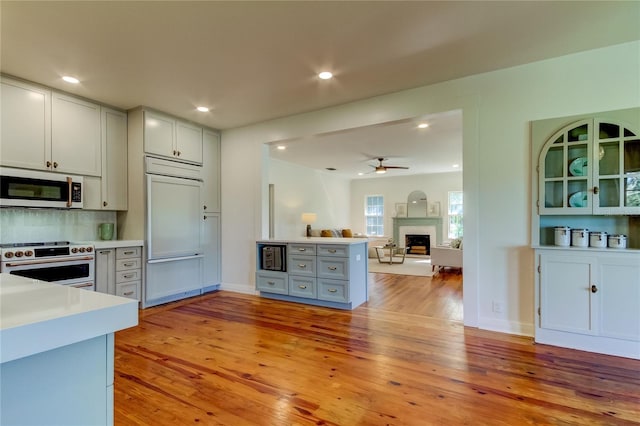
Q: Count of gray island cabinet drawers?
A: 7